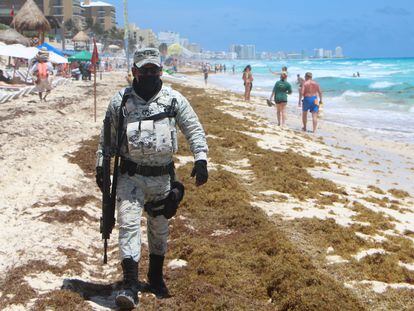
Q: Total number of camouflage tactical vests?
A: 1